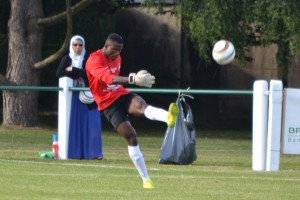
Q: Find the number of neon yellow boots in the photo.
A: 2